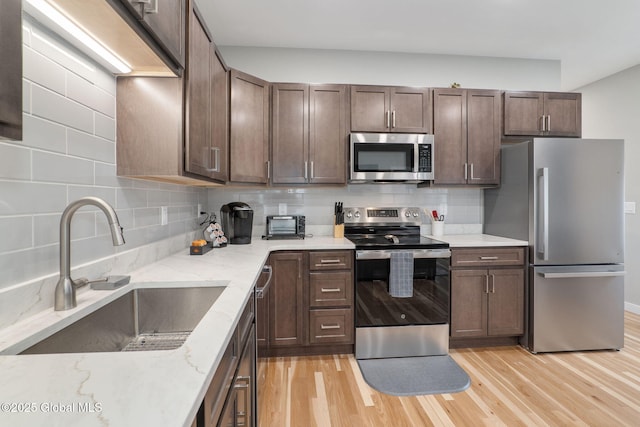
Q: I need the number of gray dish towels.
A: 1